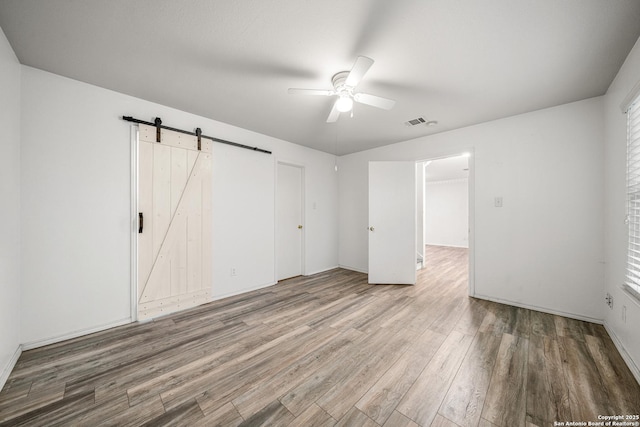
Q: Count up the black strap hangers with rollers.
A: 2